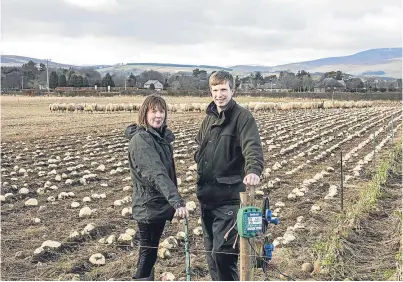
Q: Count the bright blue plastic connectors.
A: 2